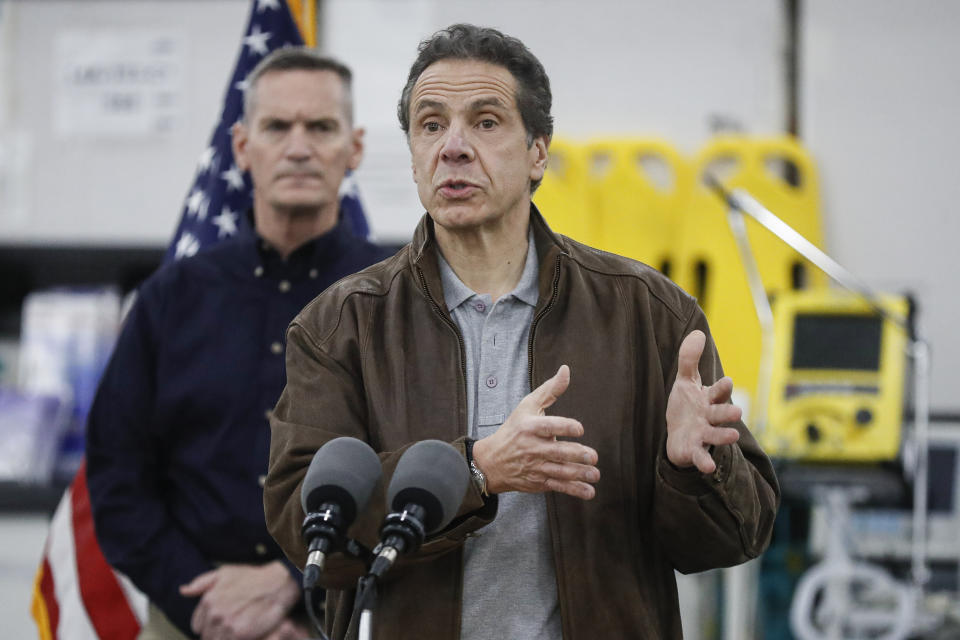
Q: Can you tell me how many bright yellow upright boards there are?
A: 3